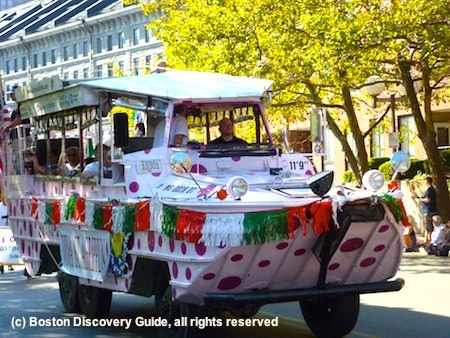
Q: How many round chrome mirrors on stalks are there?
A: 2